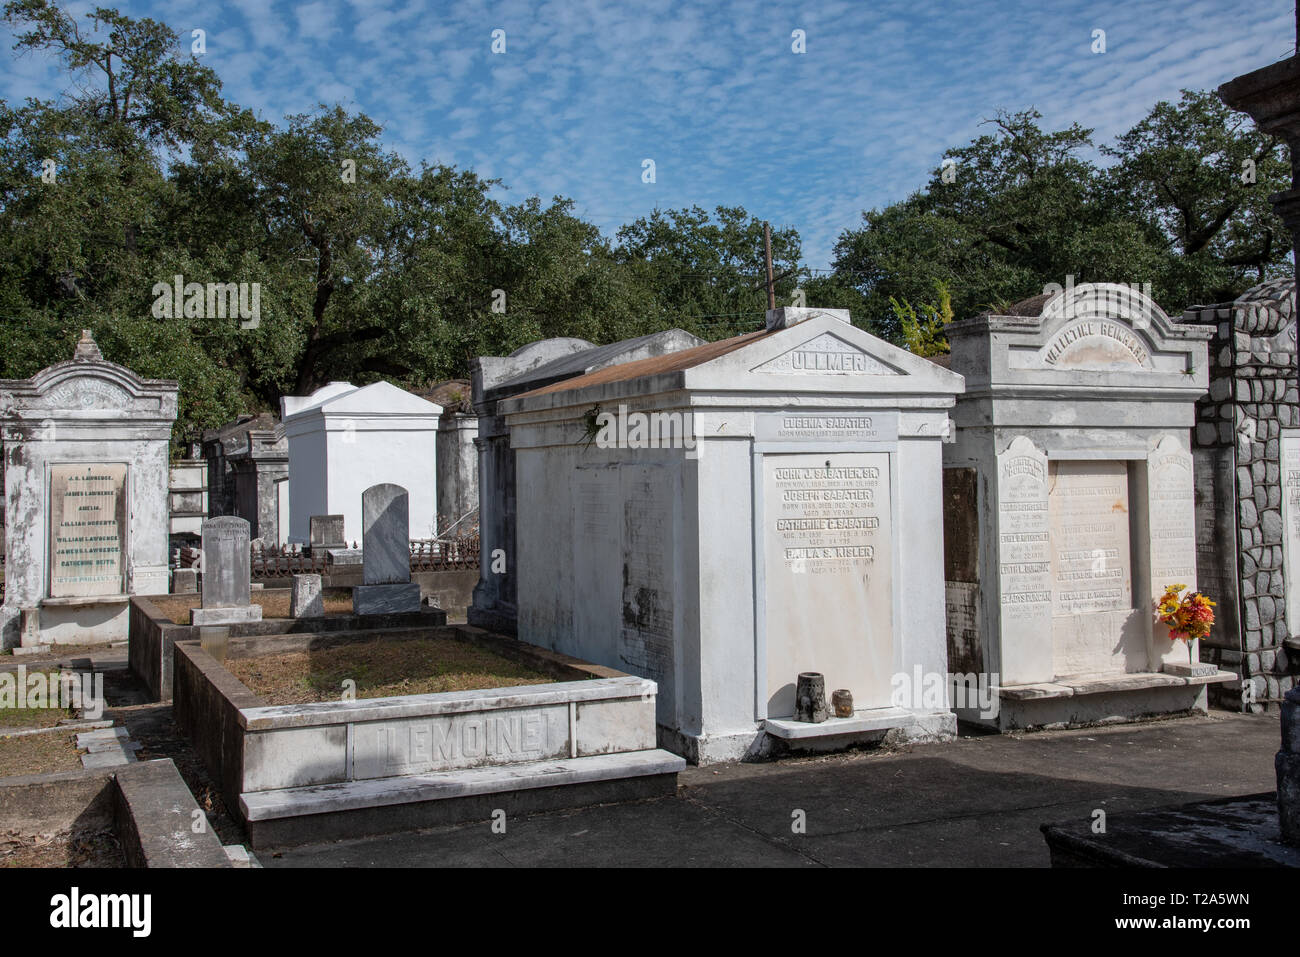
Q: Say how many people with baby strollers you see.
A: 0